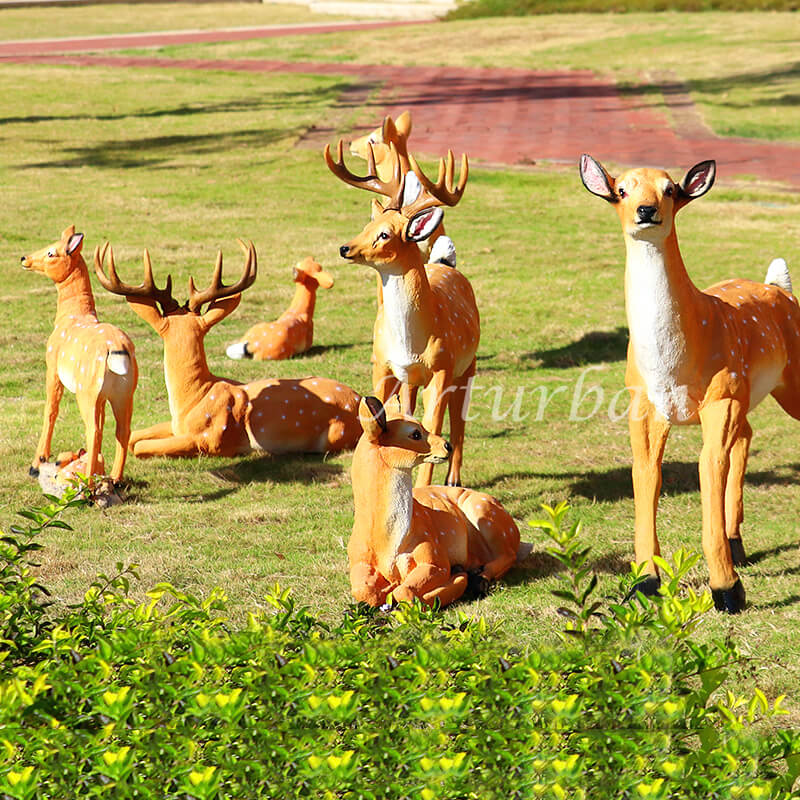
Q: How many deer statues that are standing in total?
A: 4